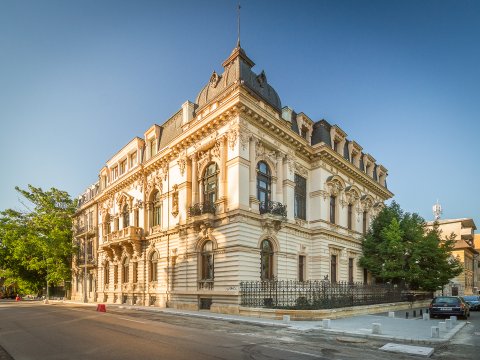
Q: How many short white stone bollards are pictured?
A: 9